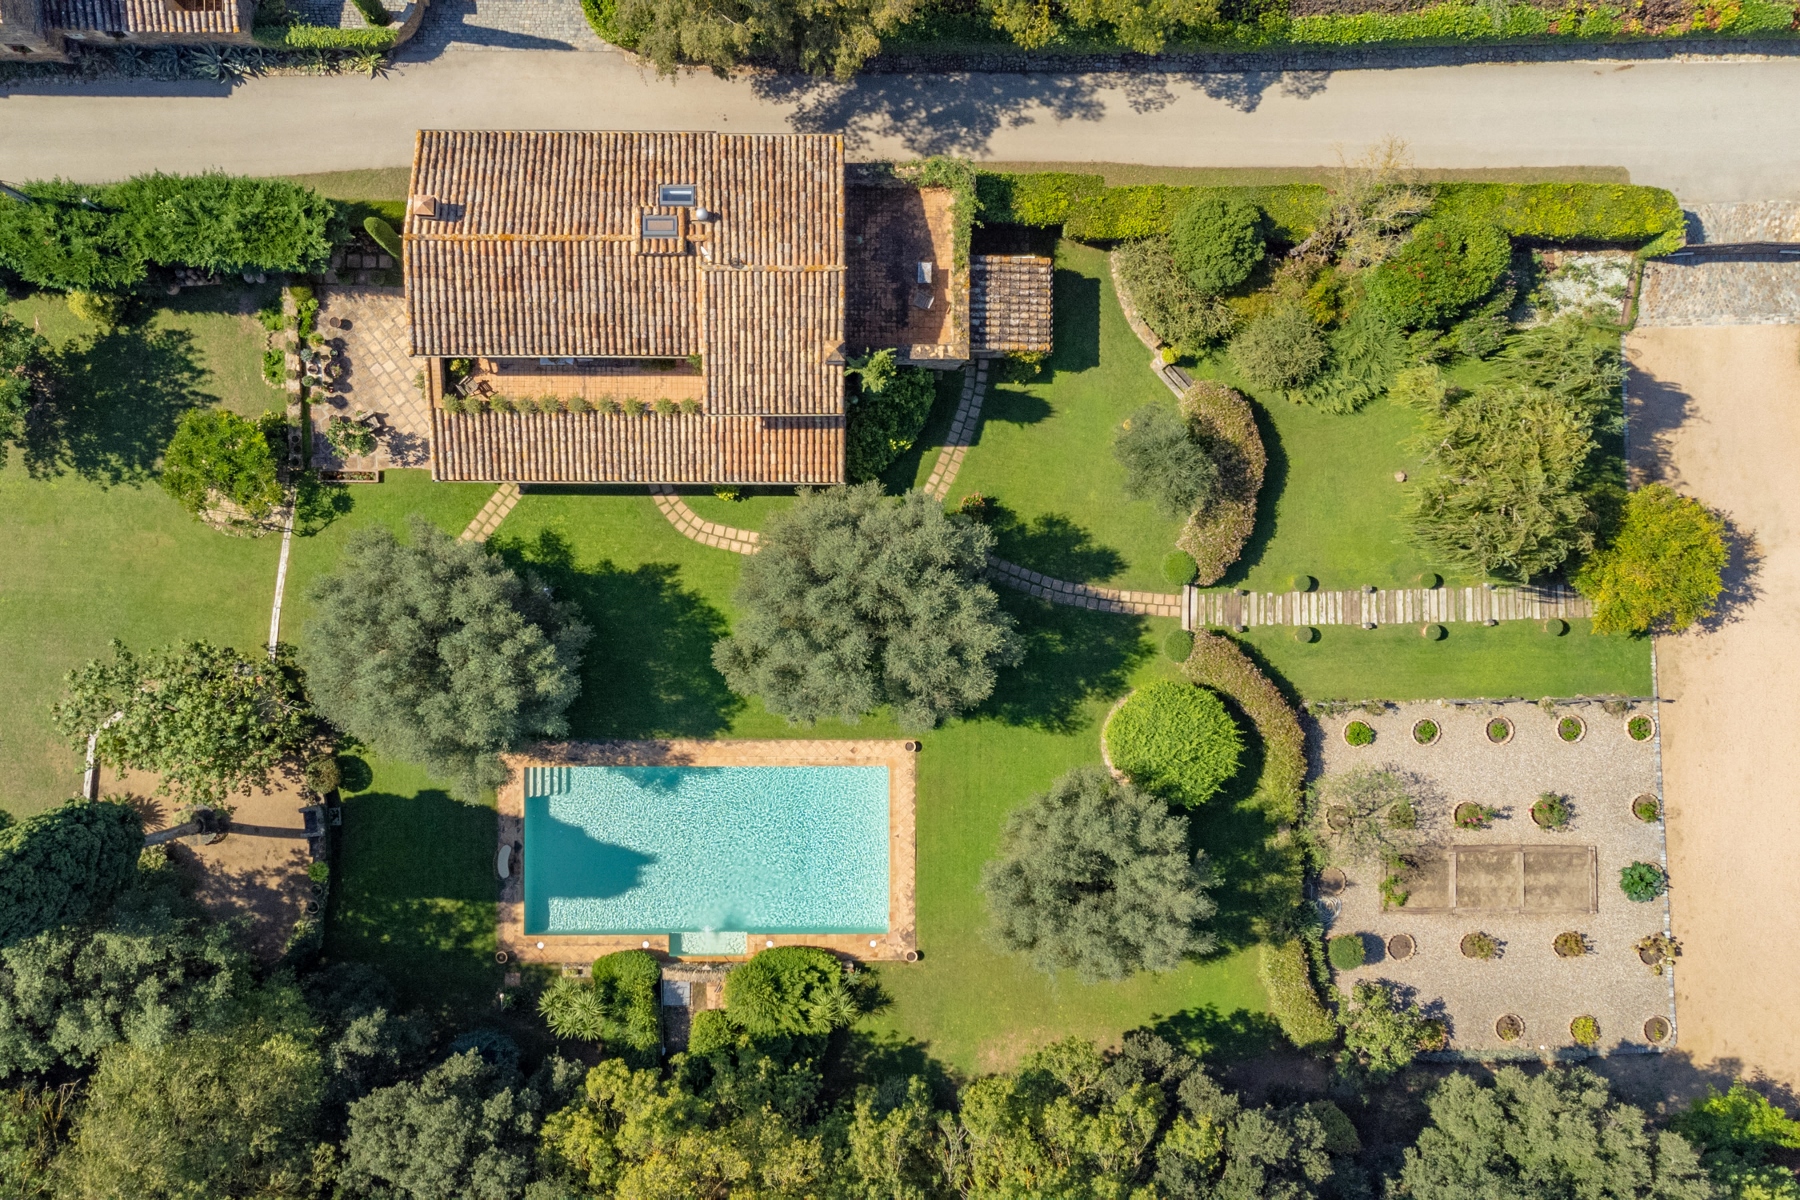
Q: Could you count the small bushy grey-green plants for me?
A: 10